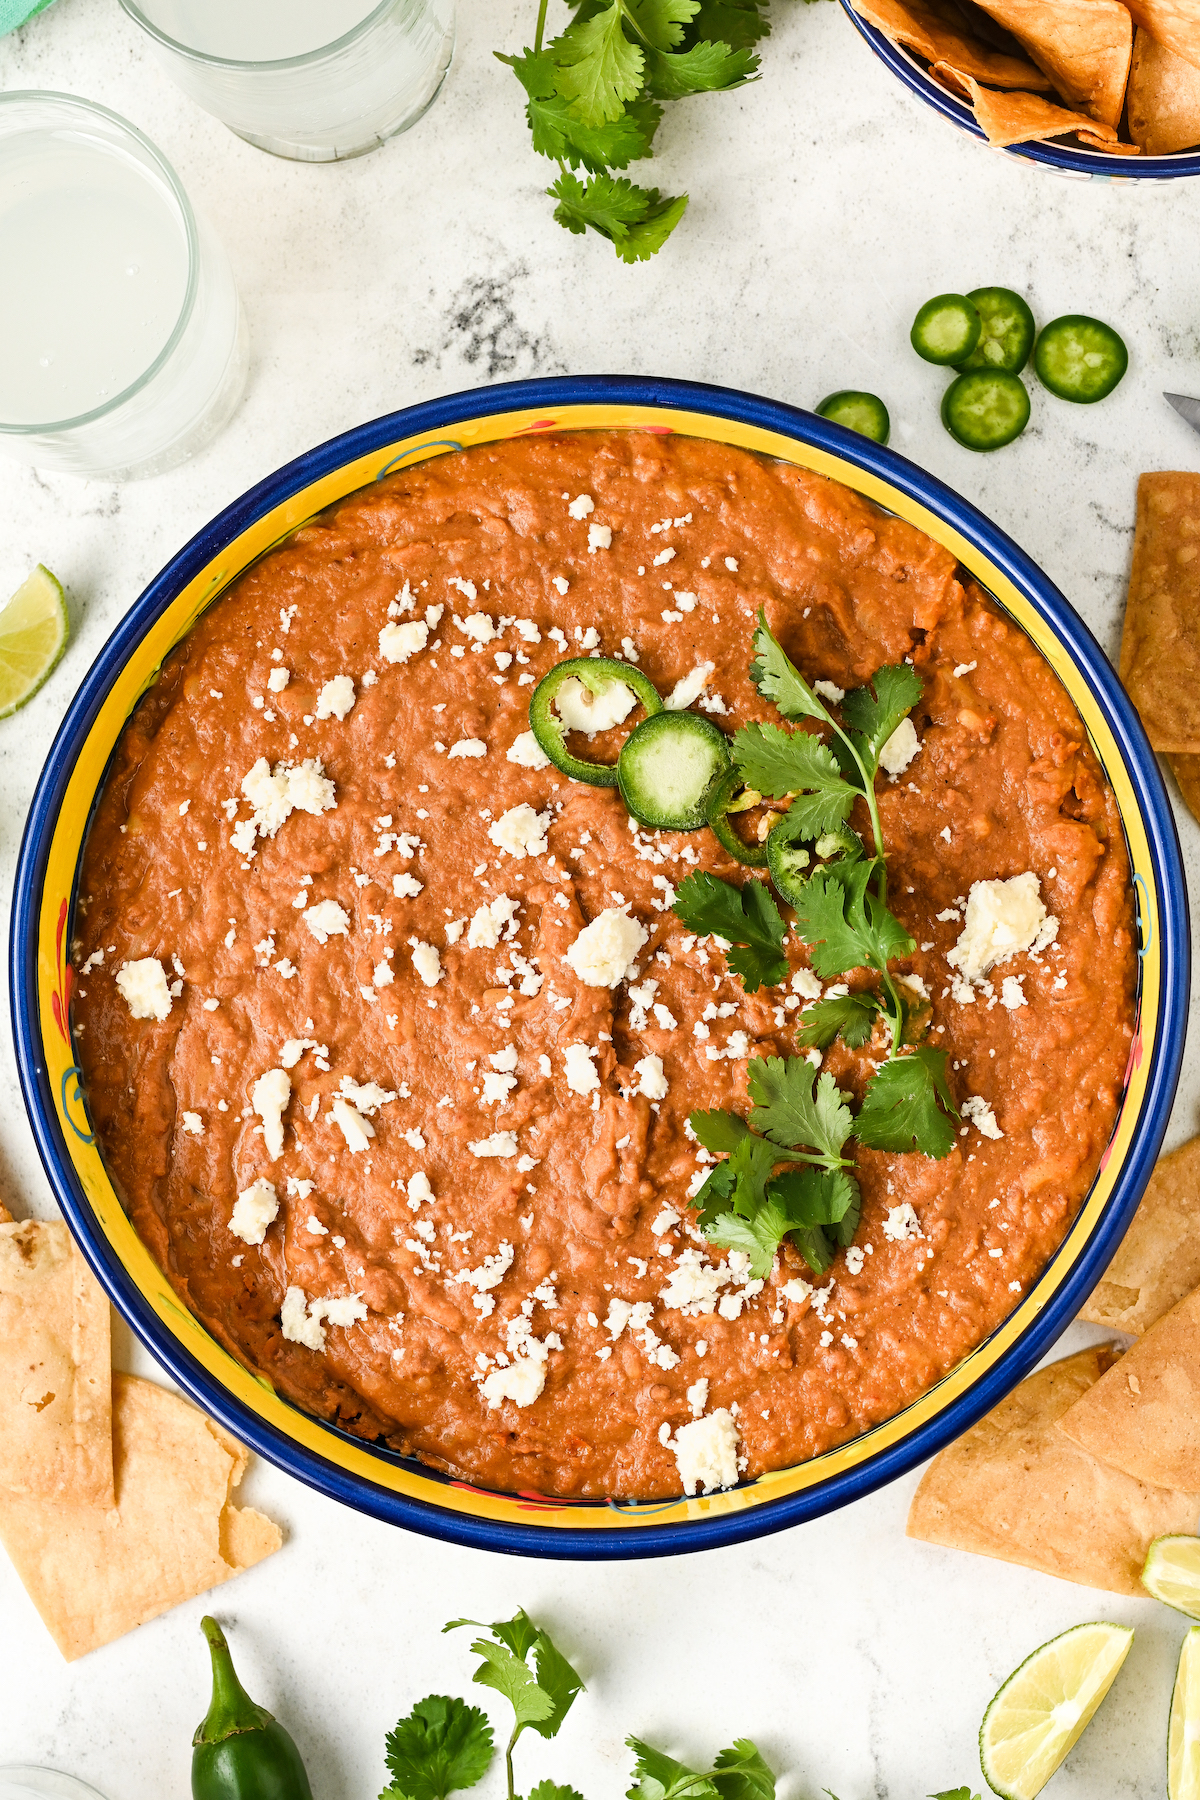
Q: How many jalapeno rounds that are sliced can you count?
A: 9